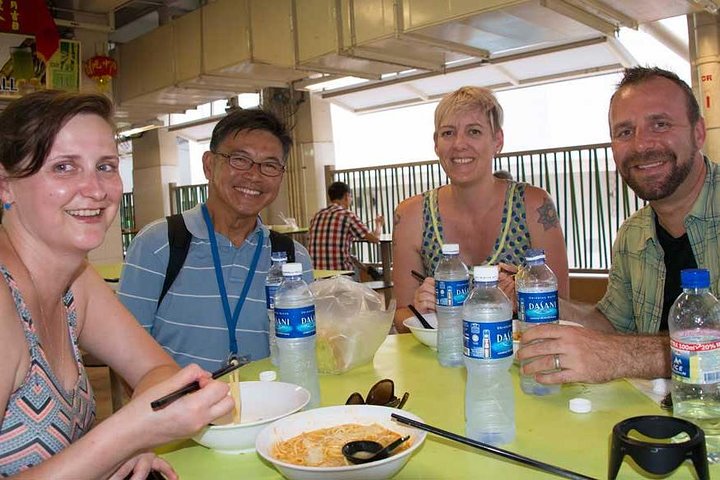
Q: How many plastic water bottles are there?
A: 6